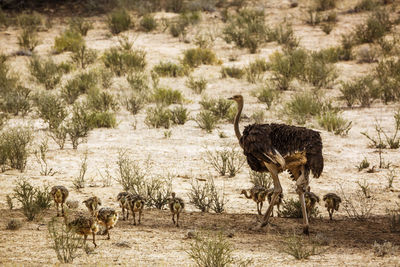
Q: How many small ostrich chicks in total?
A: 11